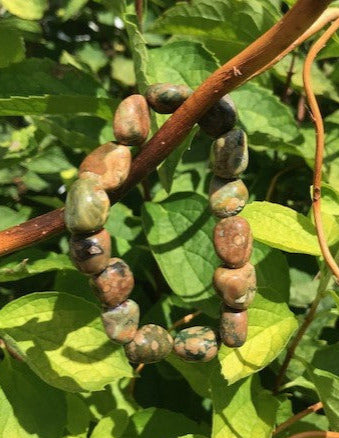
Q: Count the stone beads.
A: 15